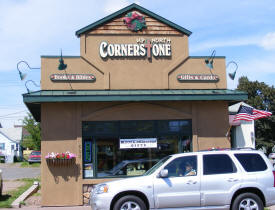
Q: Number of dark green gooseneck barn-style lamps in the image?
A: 5